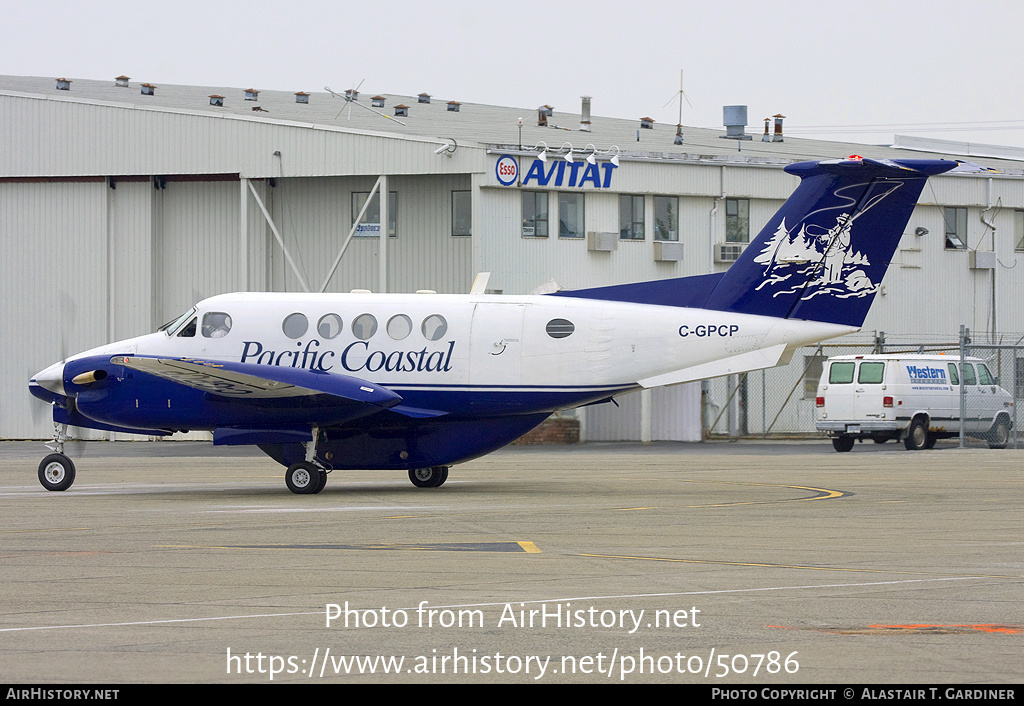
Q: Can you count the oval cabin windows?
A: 6